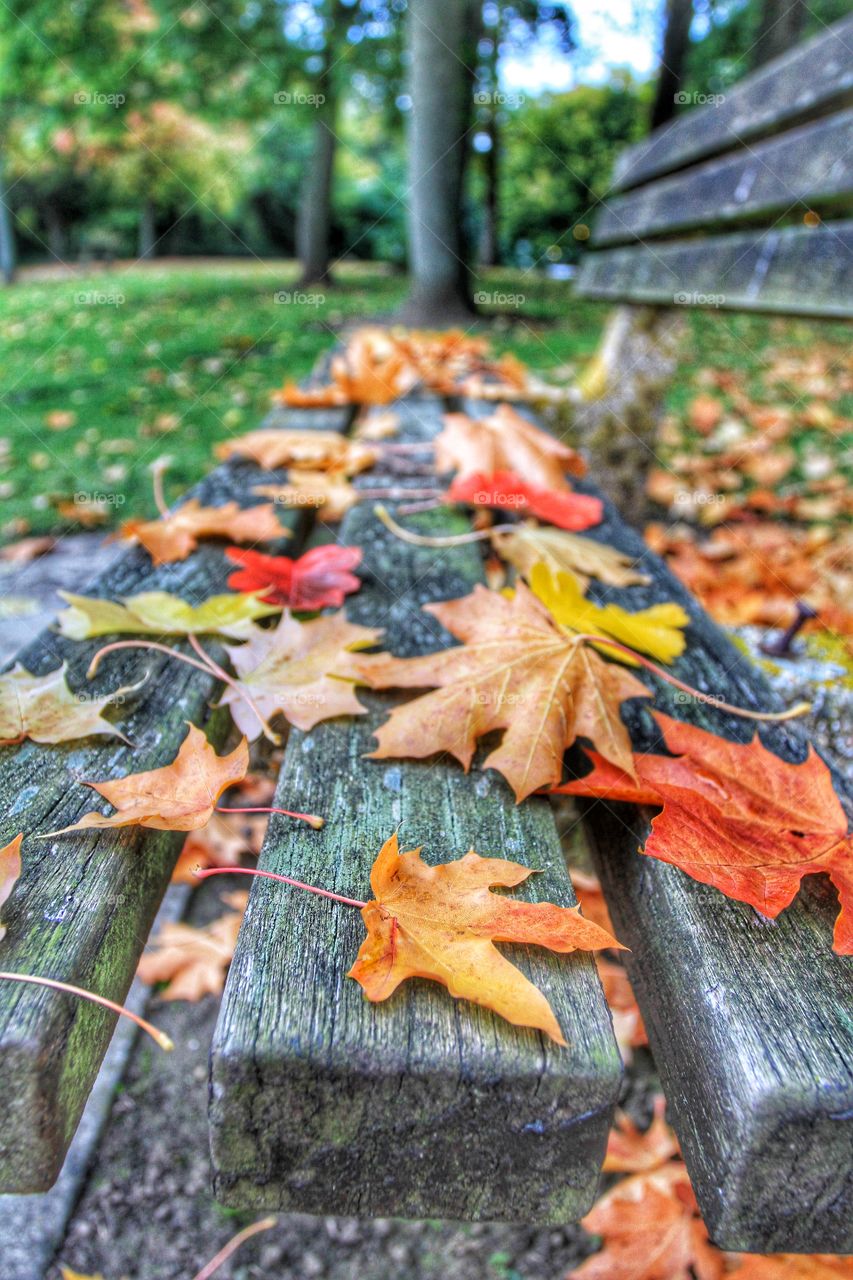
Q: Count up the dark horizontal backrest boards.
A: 3